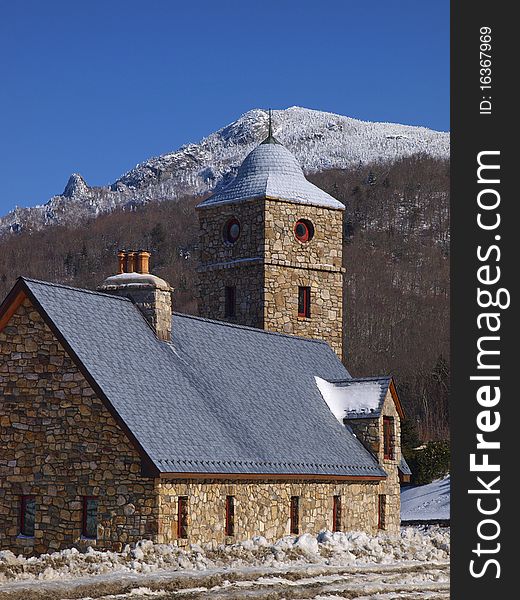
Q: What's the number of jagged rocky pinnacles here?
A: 1